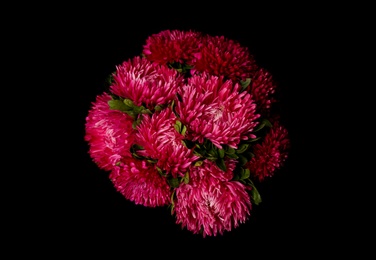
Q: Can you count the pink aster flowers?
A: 10